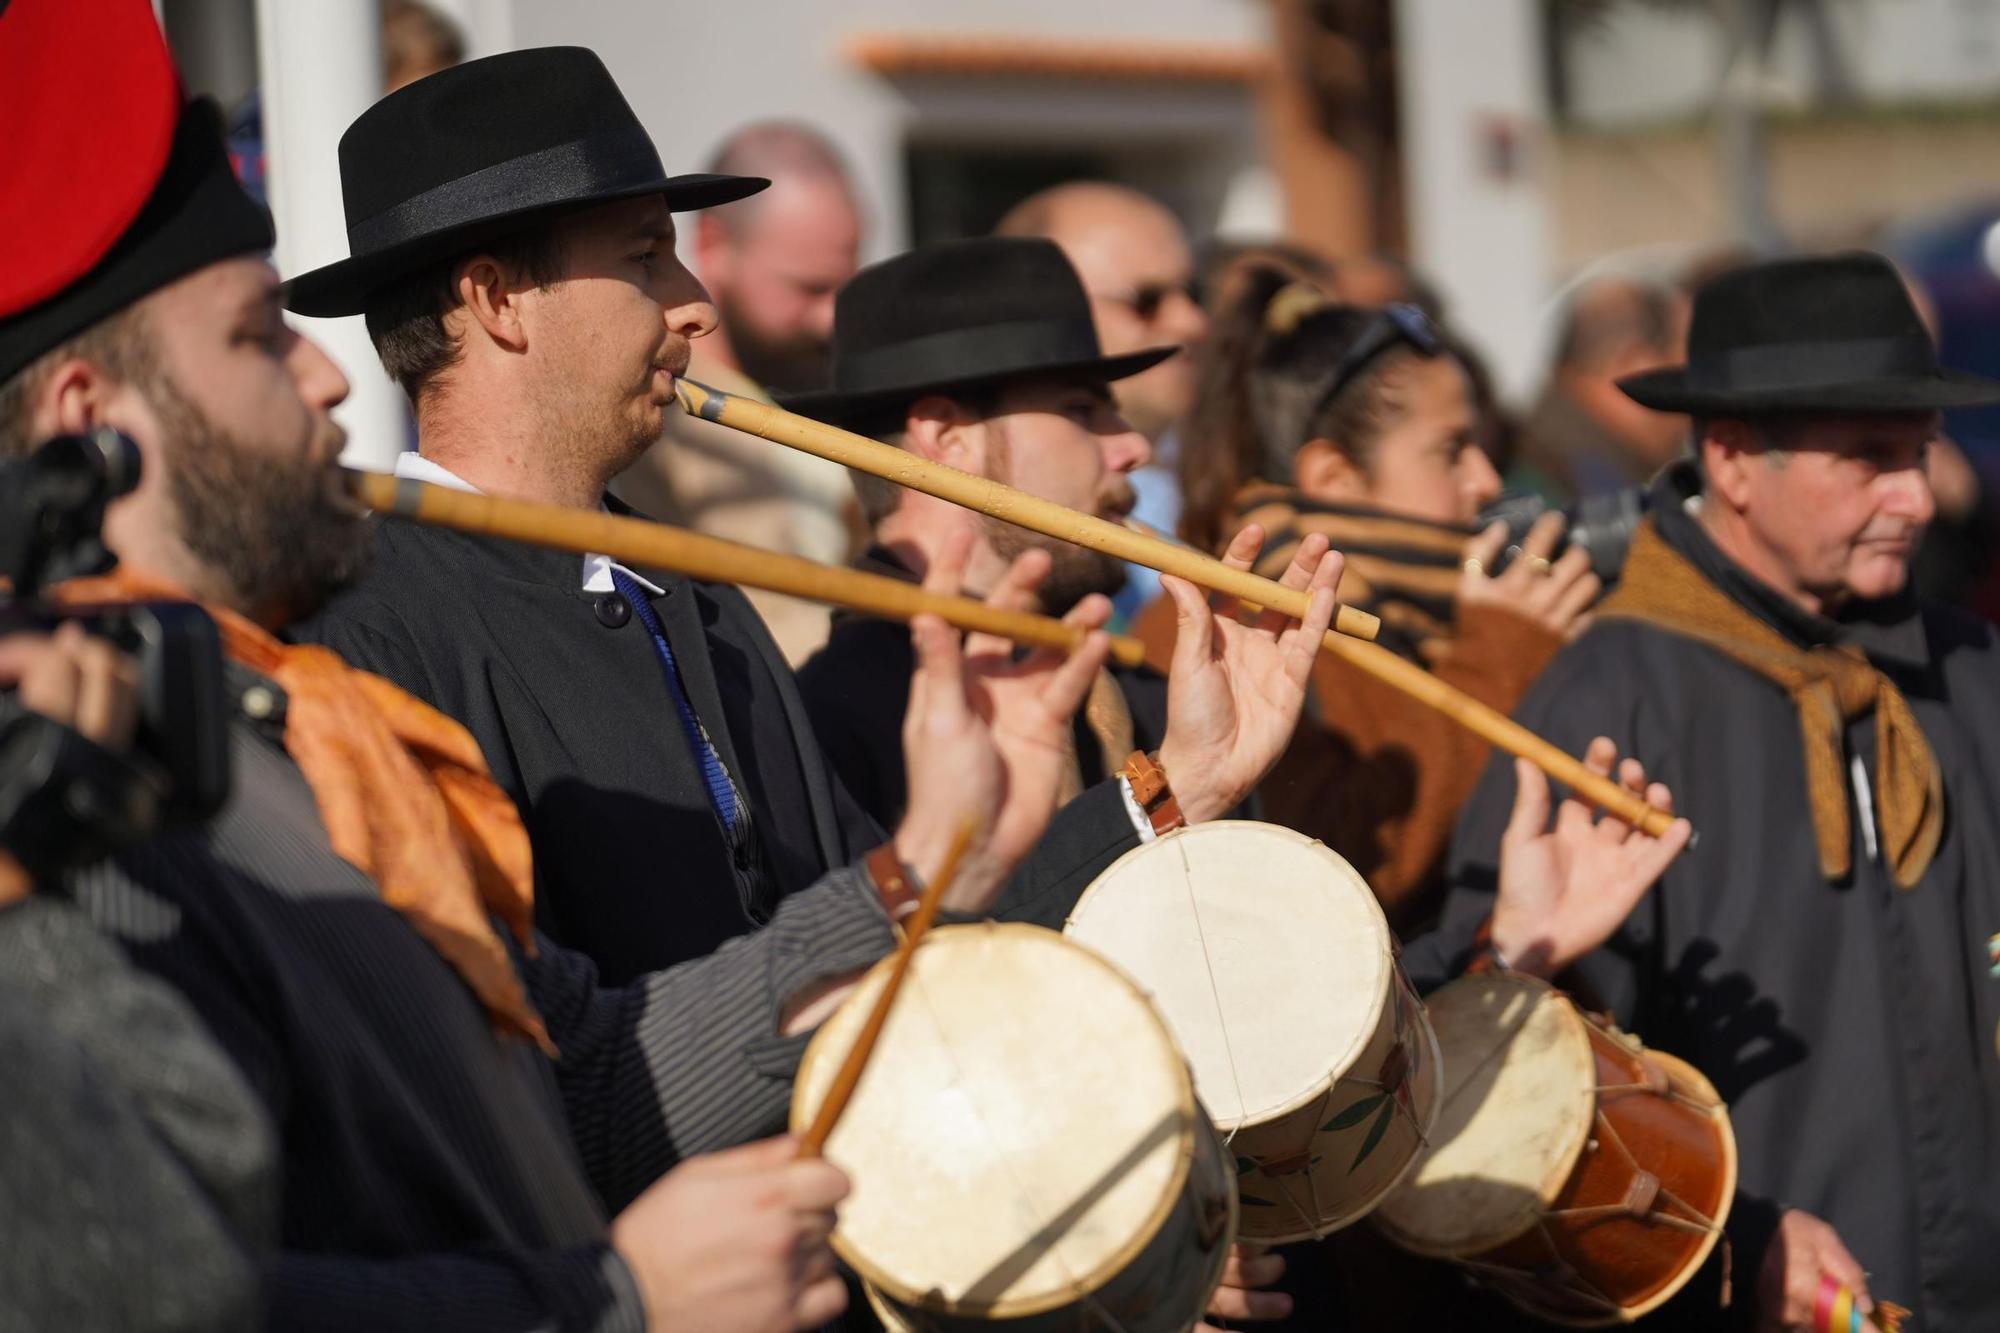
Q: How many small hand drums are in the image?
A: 3